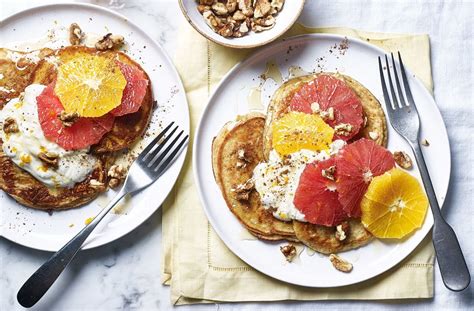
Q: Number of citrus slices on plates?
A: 8